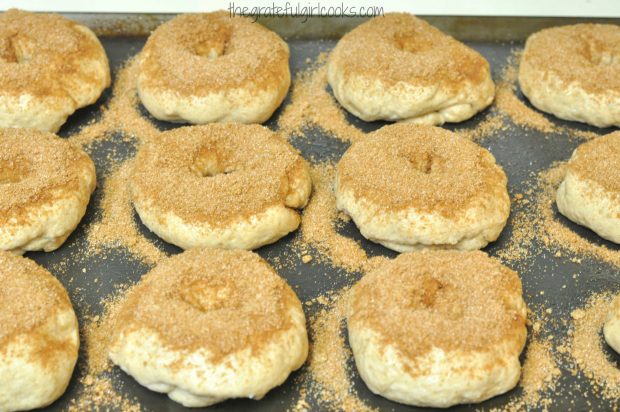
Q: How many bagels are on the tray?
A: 12